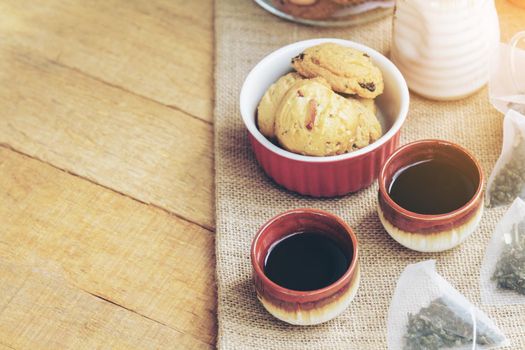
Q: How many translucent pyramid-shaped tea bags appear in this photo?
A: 4